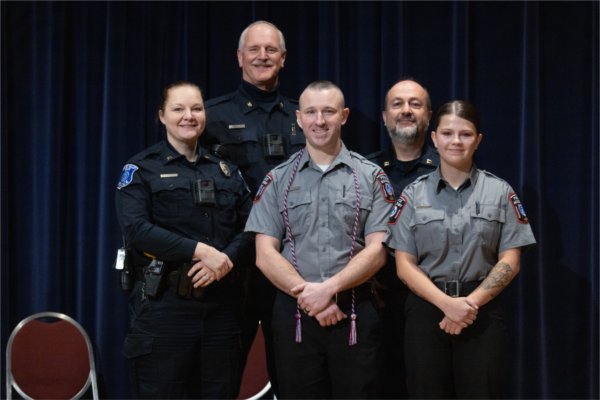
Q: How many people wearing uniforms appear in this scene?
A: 5